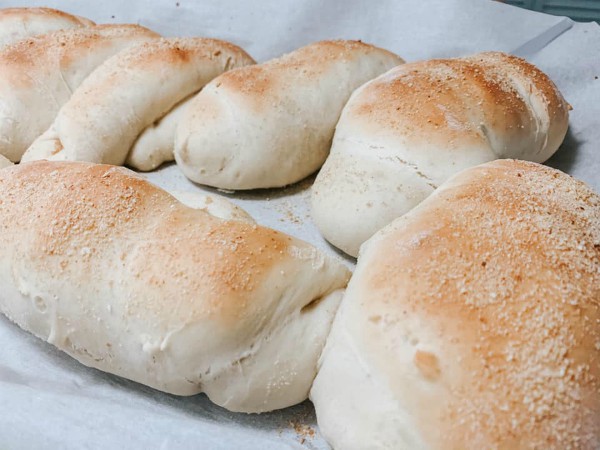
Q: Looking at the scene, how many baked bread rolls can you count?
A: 7